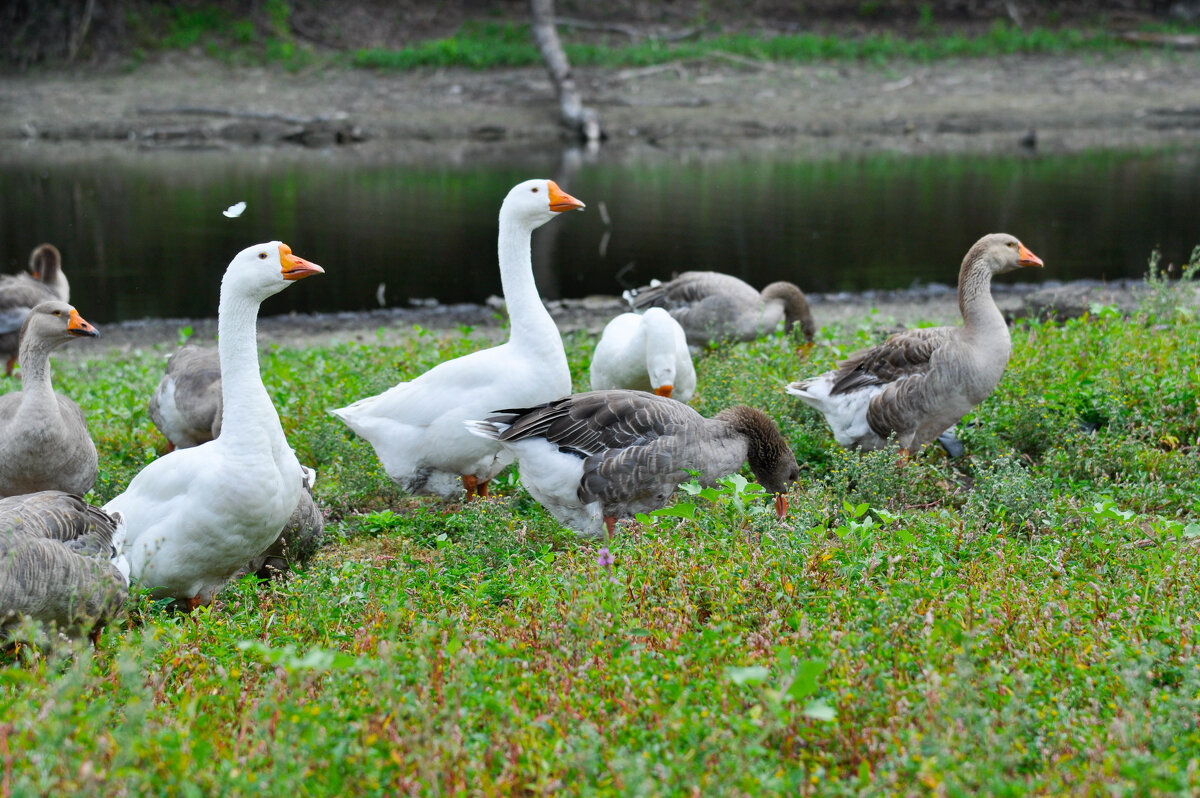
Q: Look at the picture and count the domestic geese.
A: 11